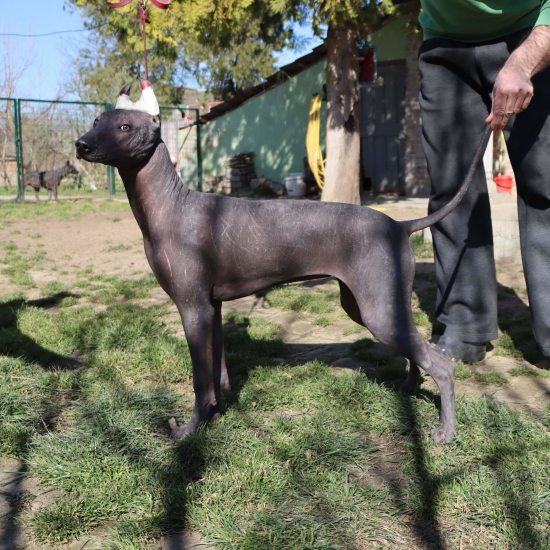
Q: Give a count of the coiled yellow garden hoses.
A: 1